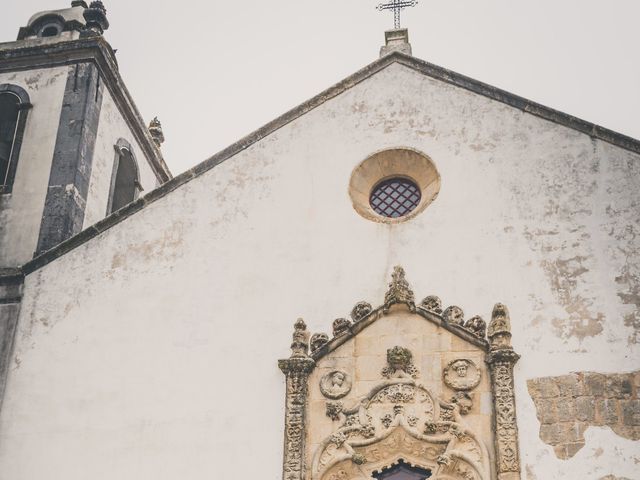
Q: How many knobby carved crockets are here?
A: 6